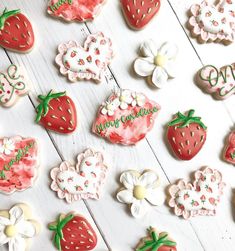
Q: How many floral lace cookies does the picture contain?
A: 4